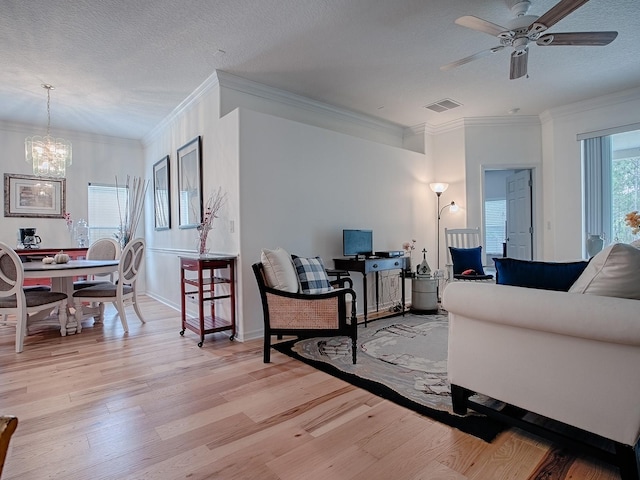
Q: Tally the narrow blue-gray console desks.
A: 1